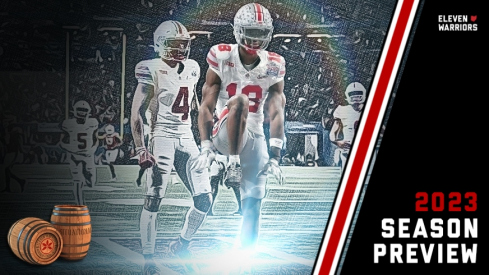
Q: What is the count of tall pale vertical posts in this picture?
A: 2